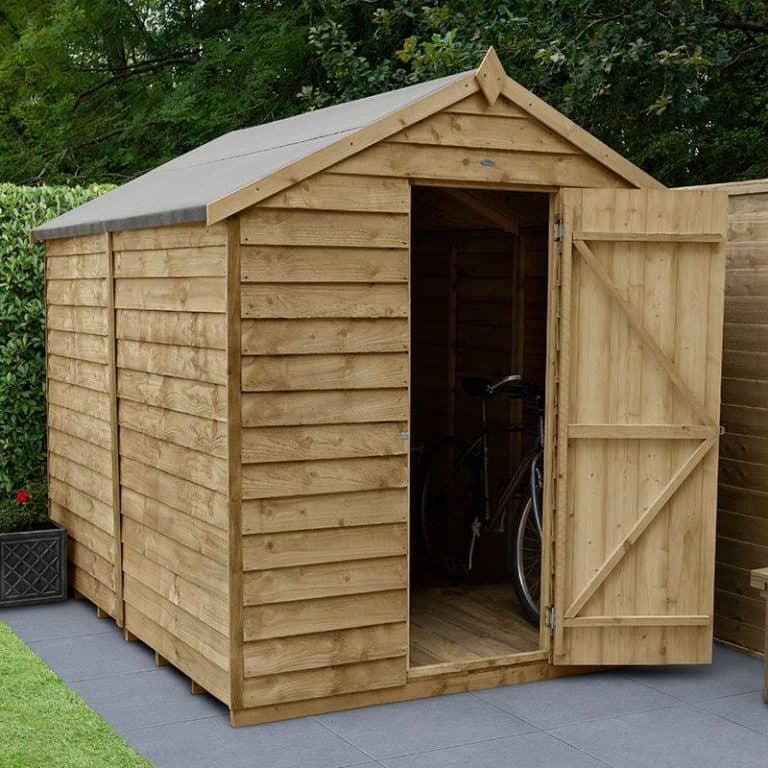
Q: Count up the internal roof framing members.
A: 1